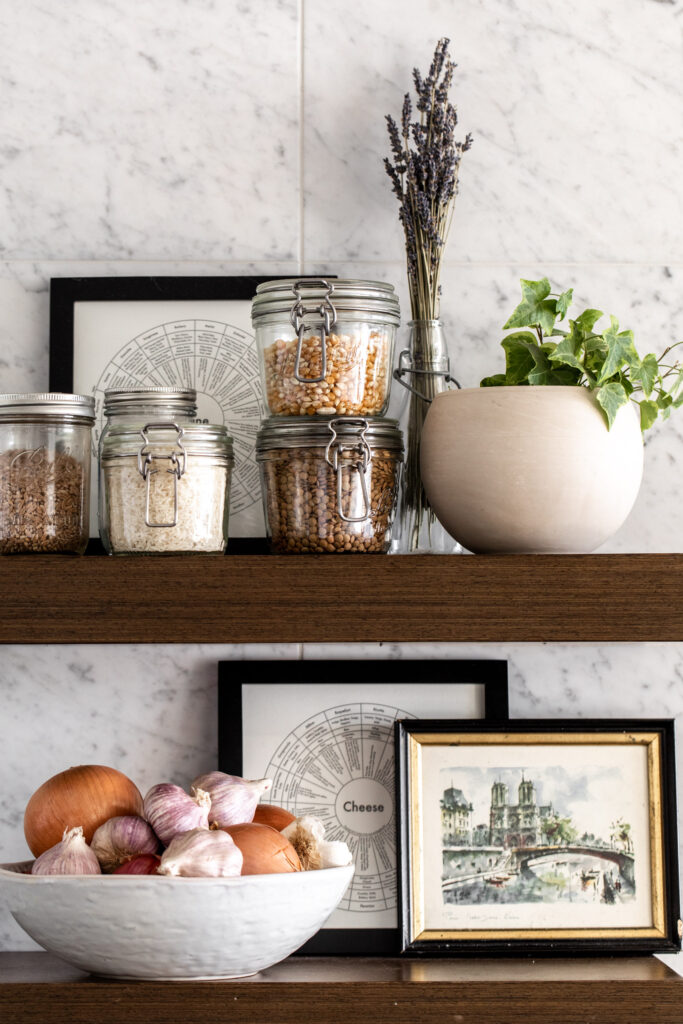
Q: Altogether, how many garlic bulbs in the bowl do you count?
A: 6